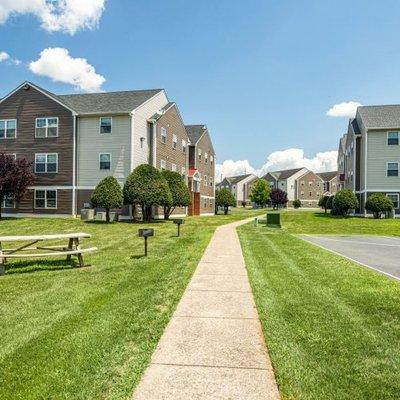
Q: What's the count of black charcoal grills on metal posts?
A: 2